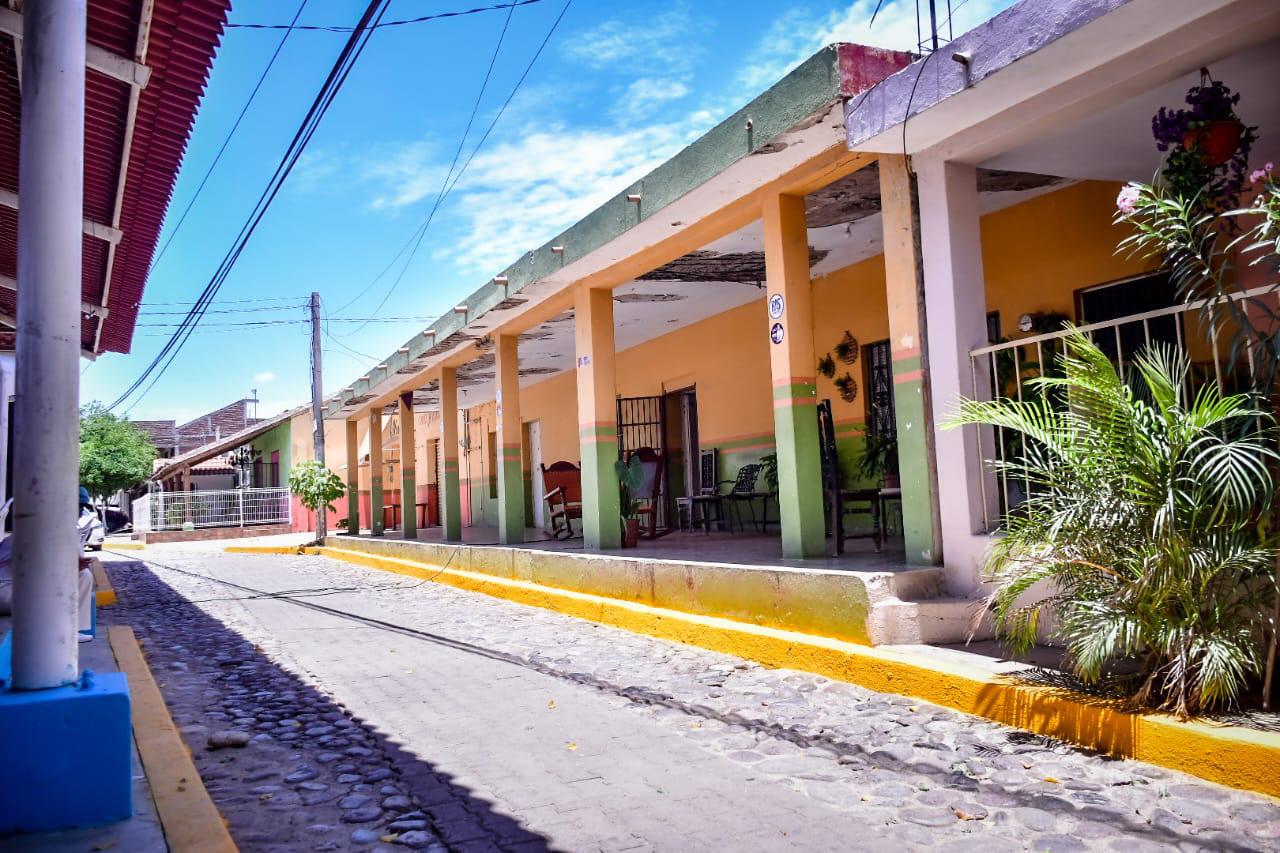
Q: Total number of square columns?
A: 9